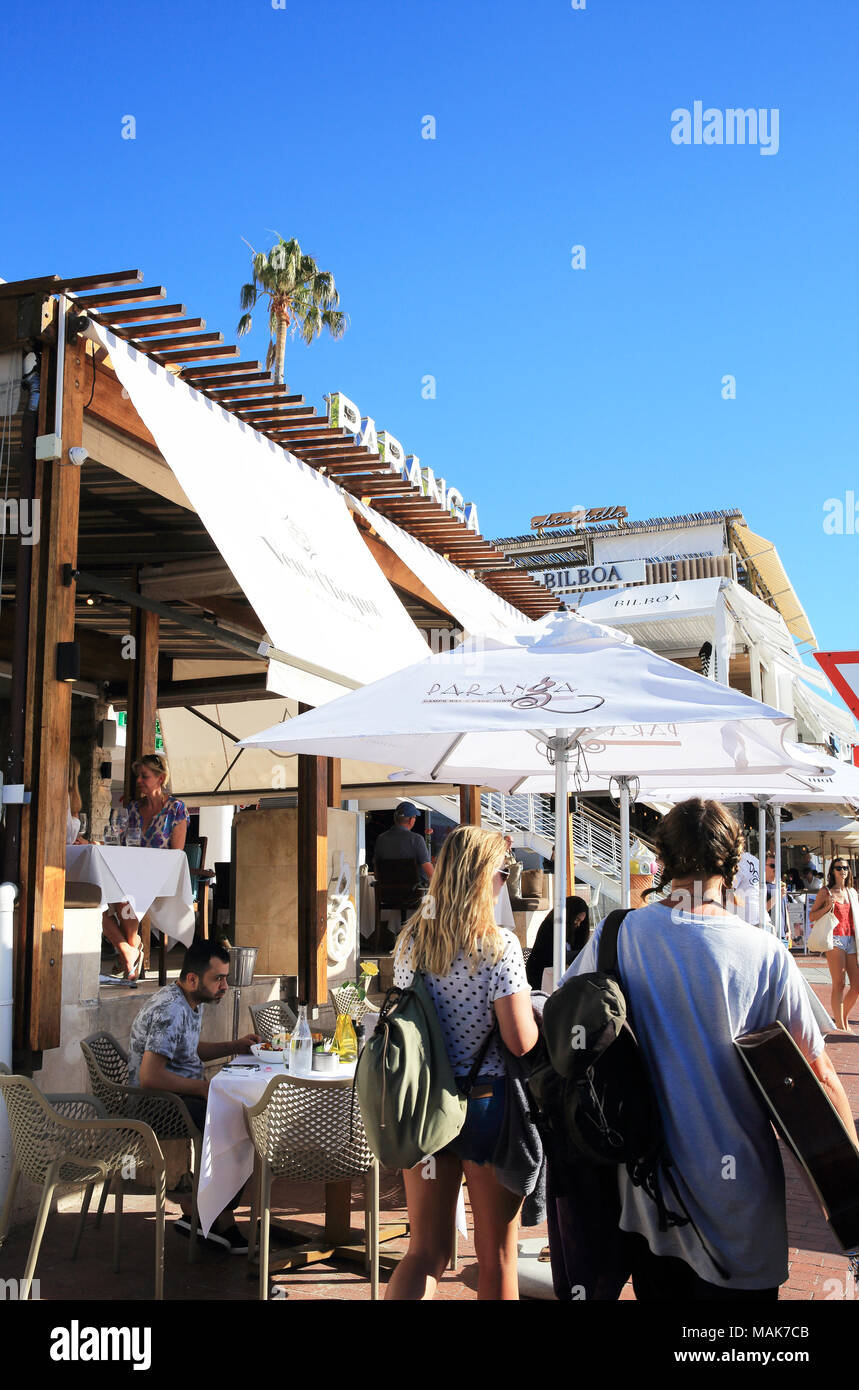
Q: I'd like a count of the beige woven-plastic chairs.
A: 5